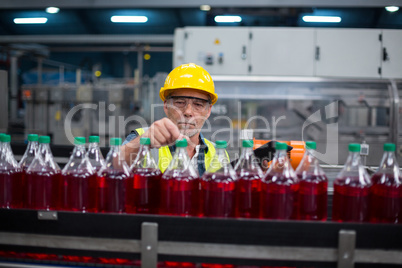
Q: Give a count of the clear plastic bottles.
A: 15